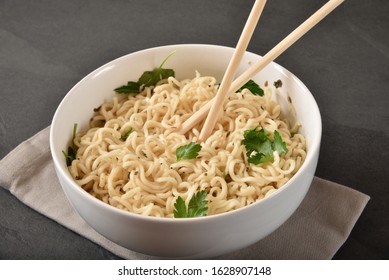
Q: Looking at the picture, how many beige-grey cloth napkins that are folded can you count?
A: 1